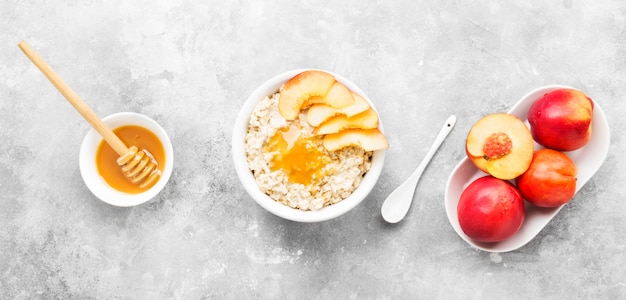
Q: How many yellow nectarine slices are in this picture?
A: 5